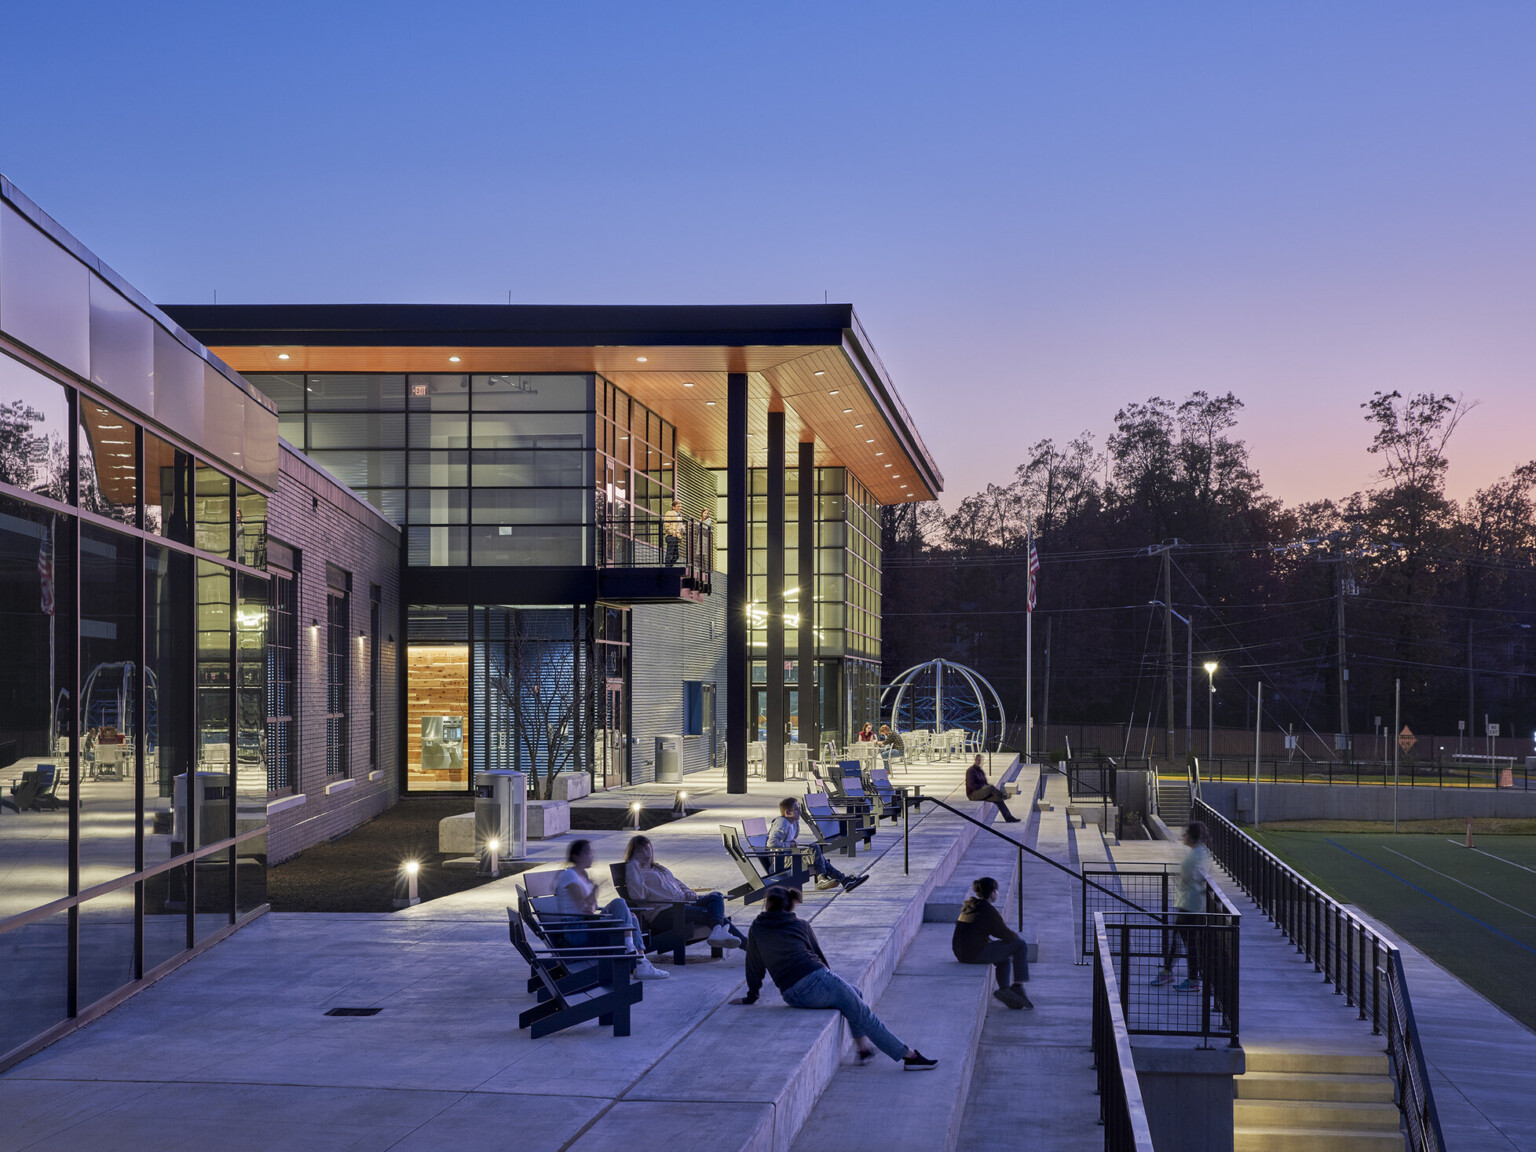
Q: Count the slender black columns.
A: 3